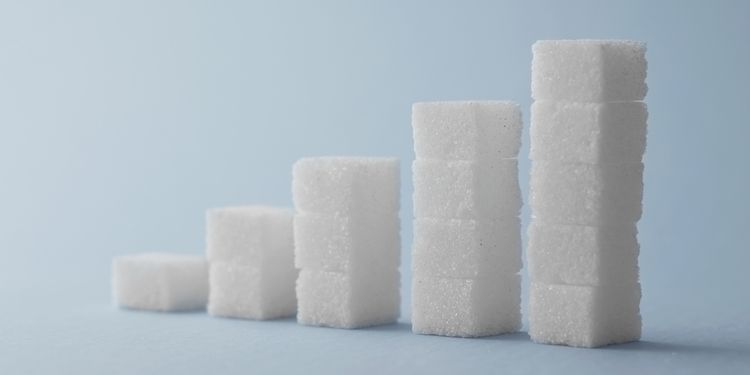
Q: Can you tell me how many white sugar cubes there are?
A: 15